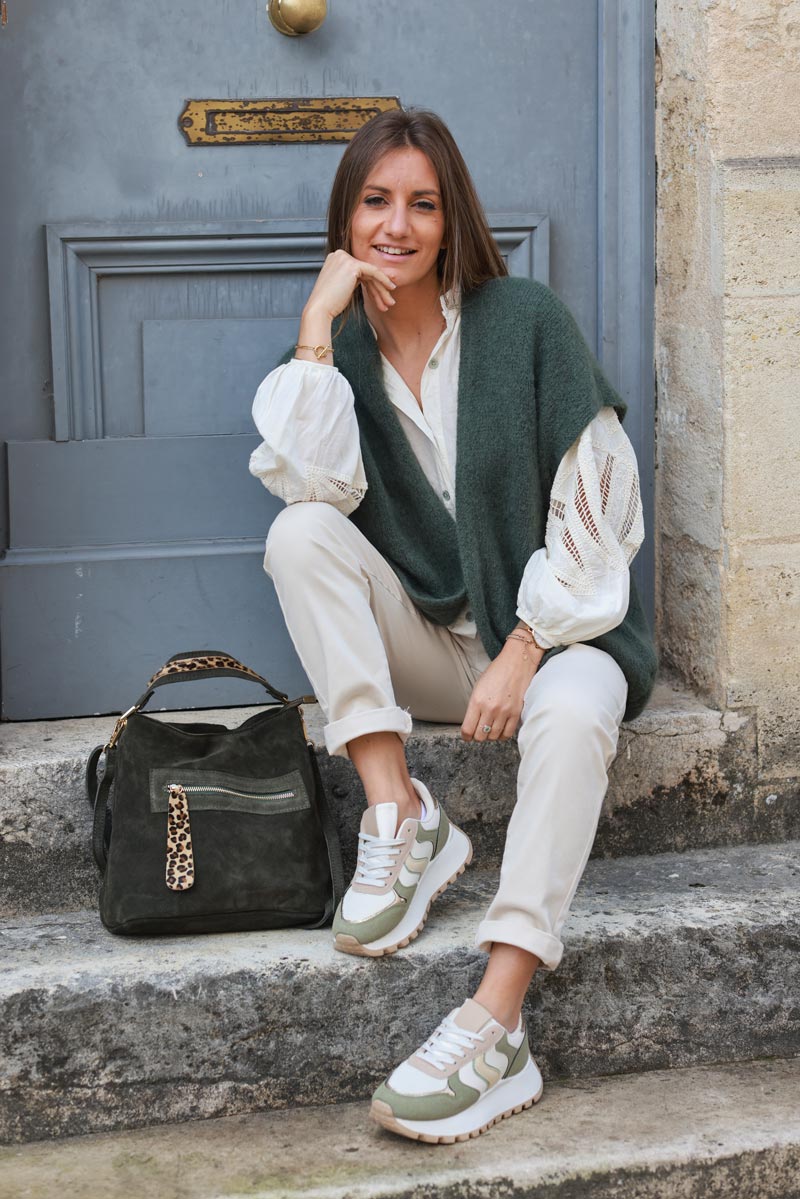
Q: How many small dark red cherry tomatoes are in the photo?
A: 0